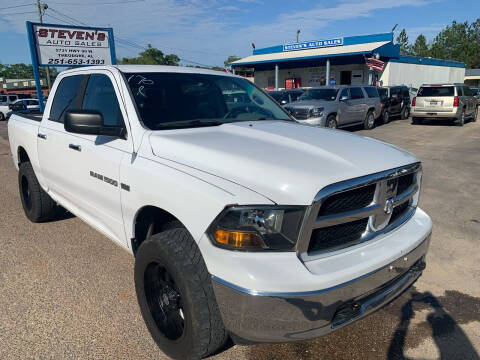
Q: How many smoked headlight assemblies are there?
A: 1